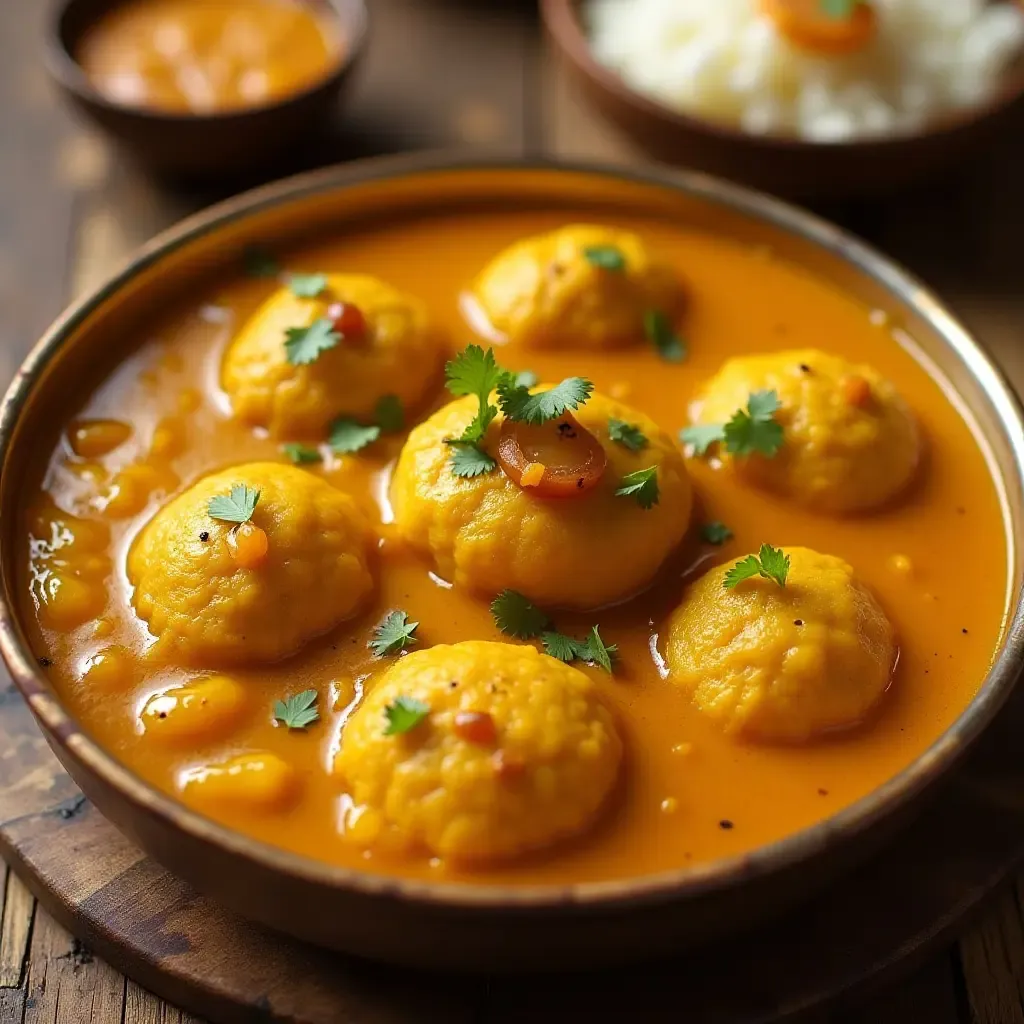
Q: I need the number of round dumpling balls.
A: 7